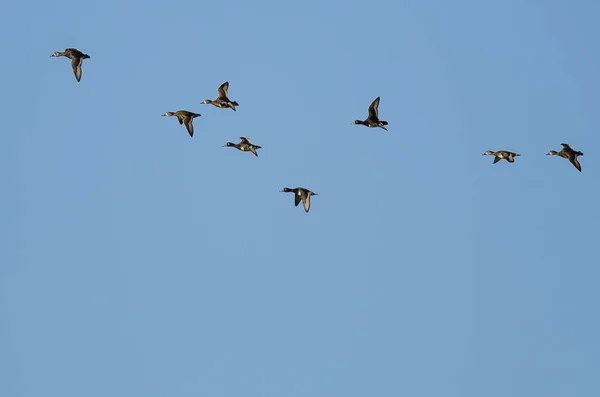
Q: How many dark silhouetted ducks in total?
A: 8